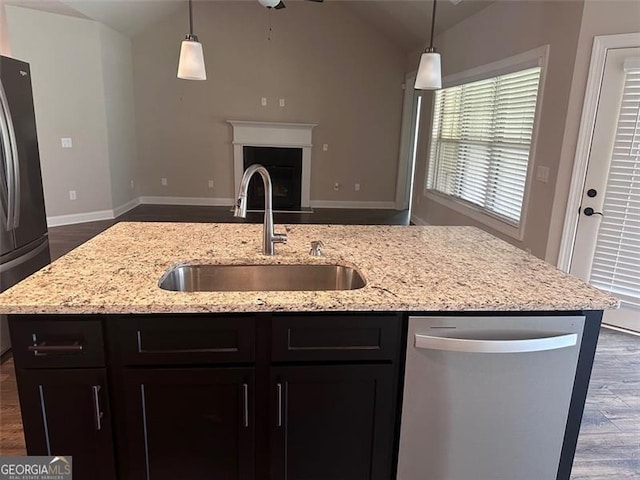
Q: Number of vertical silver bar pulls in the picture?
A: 3